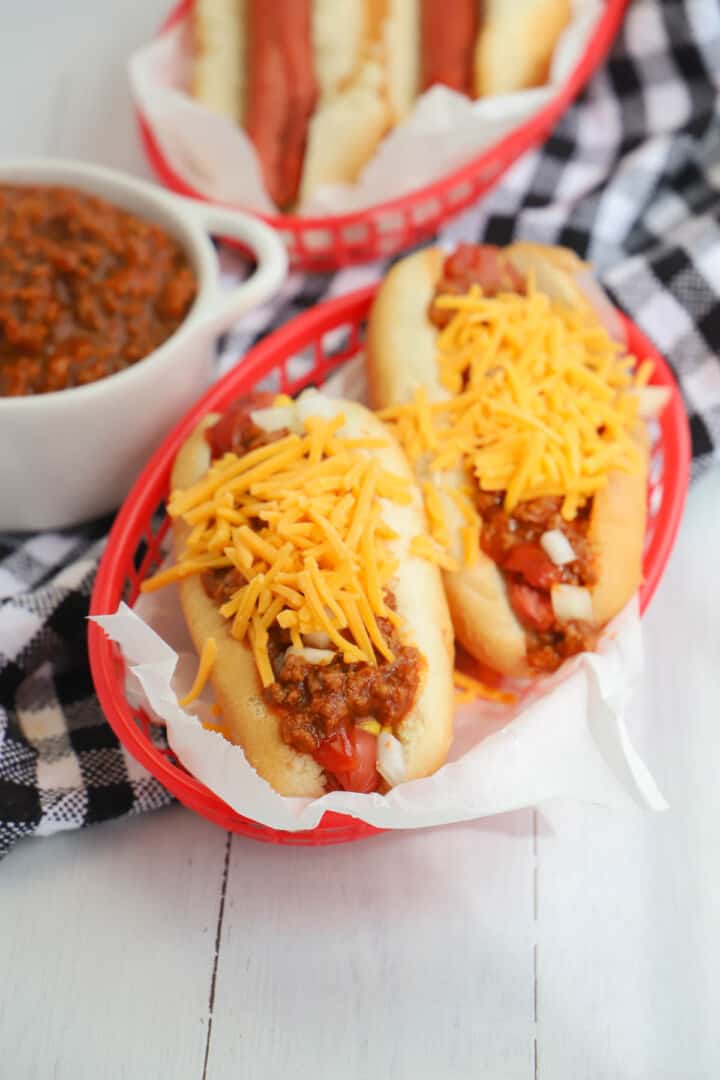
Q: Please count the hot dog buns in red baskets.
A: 4